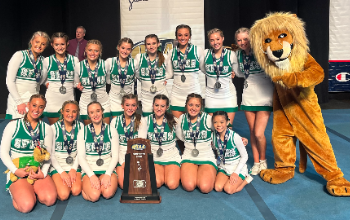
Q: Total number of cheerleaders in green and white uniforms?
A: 15